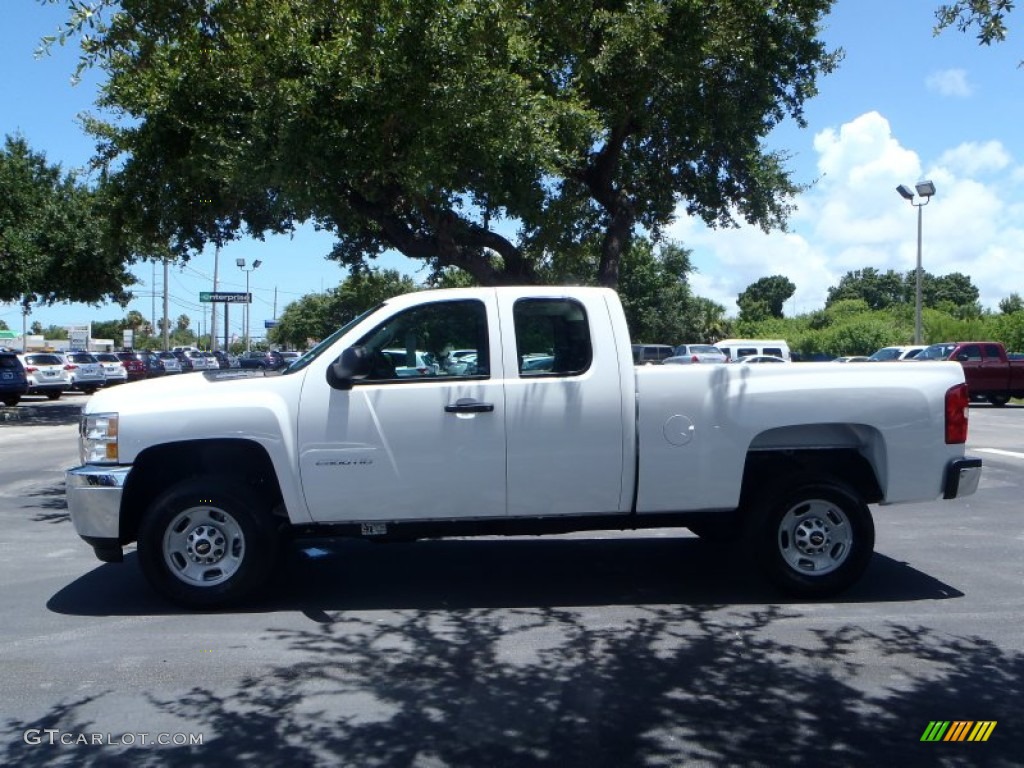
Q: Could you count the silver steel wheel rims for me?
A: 2